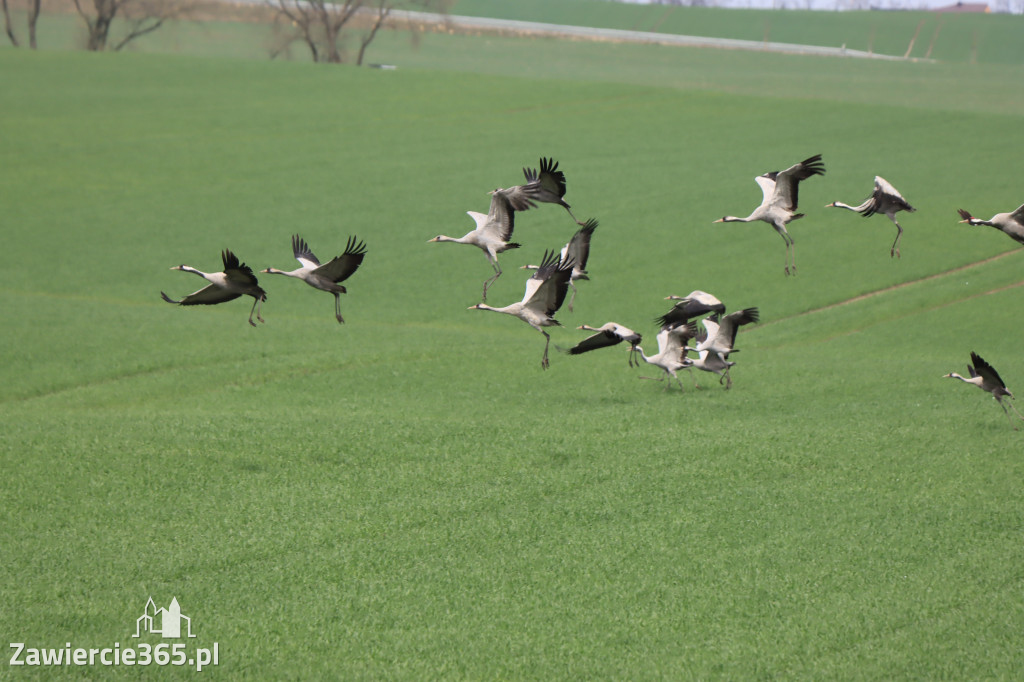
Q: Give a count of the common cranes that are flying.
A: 15